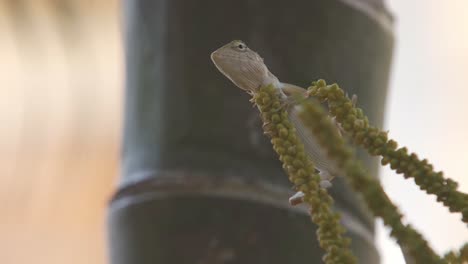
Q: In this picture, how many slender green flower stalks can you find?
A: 3